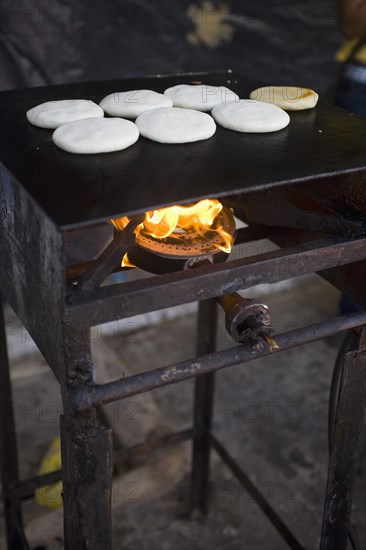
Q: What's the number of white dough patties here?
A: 6